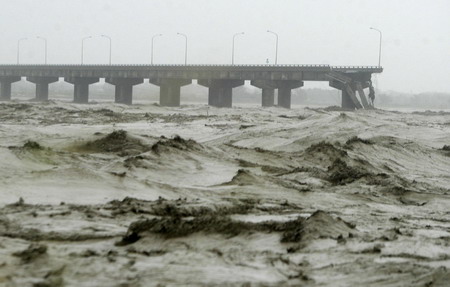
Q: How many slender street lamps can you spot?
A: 9